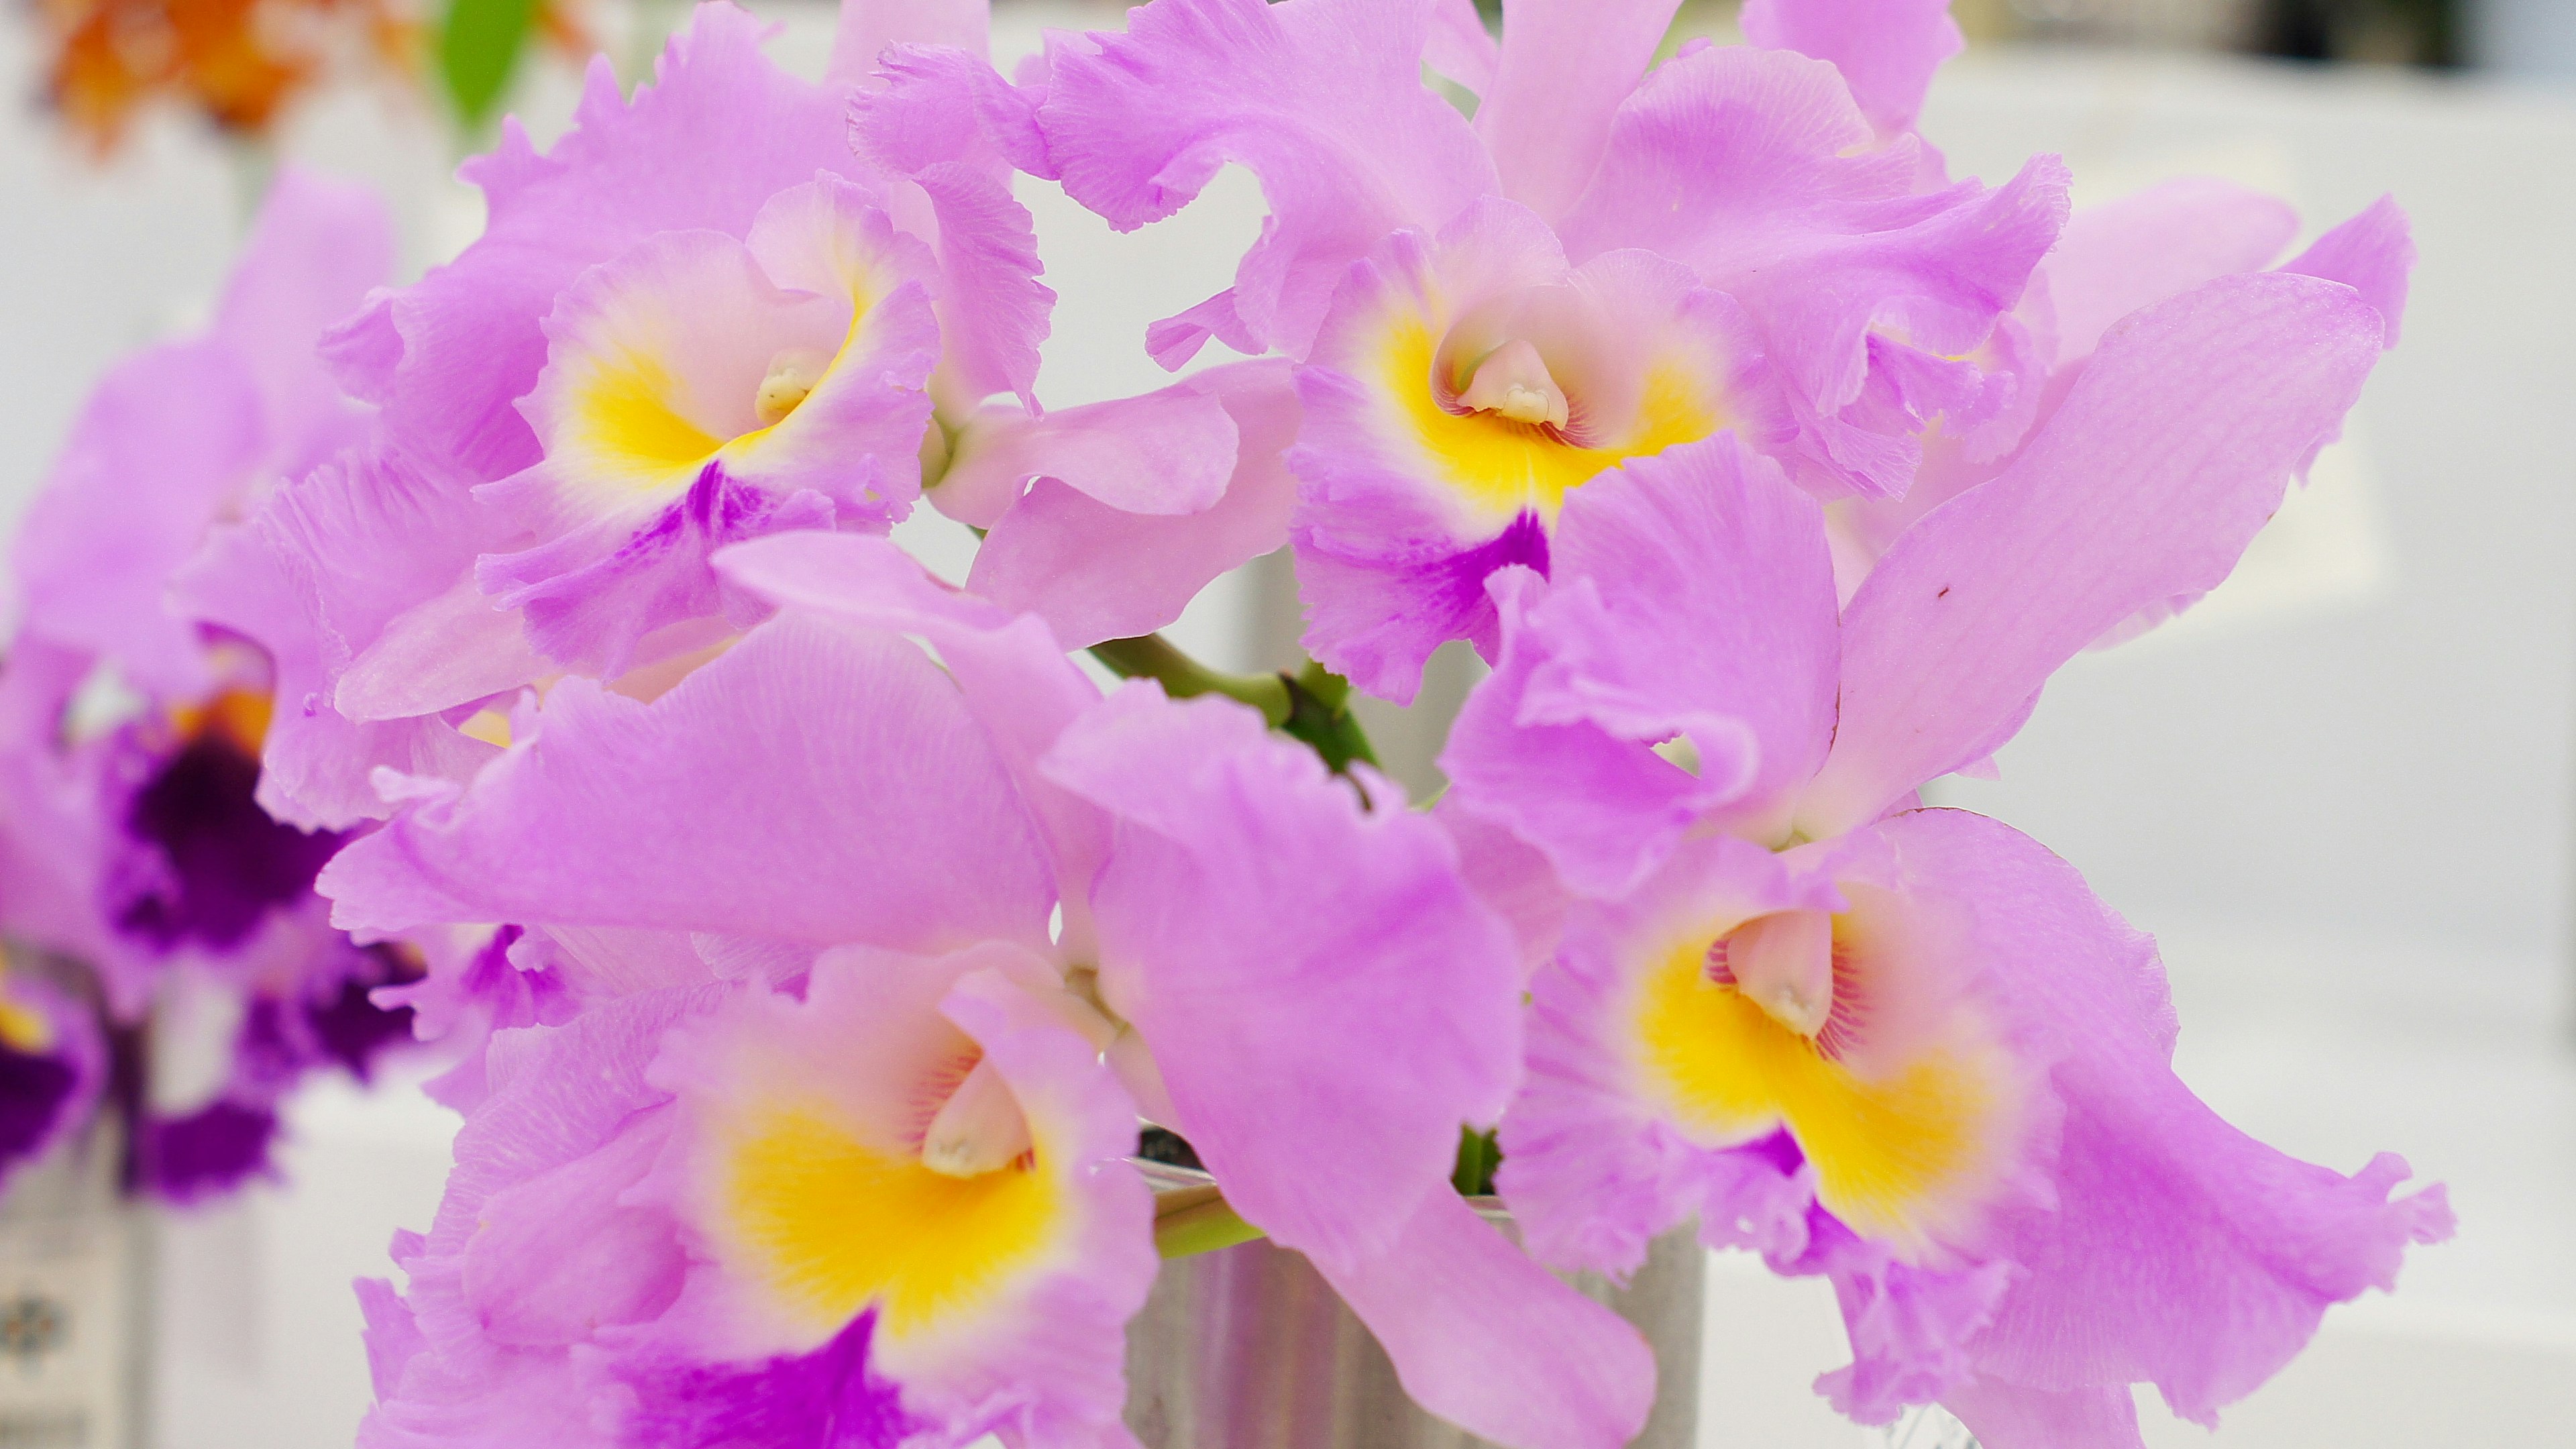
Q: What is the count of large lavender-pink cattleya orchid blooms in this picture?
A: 4